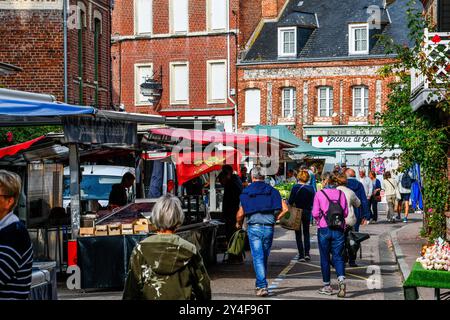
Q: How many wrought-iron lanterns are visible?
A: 1